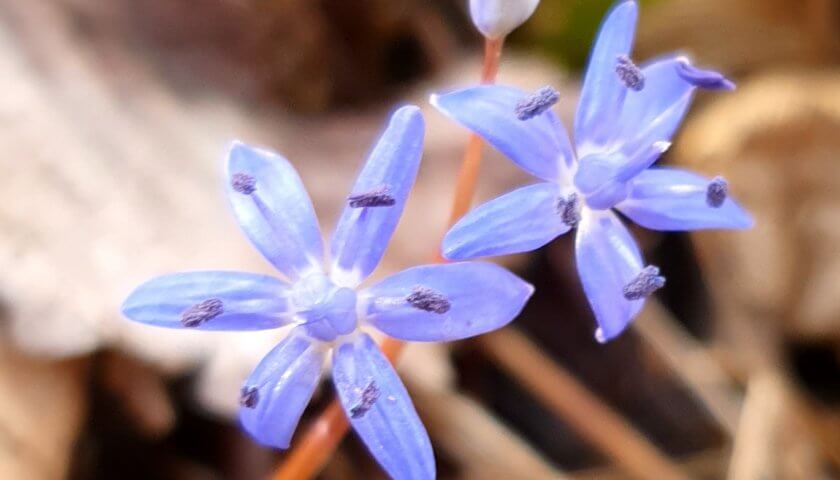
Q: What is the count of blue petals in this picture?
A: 12